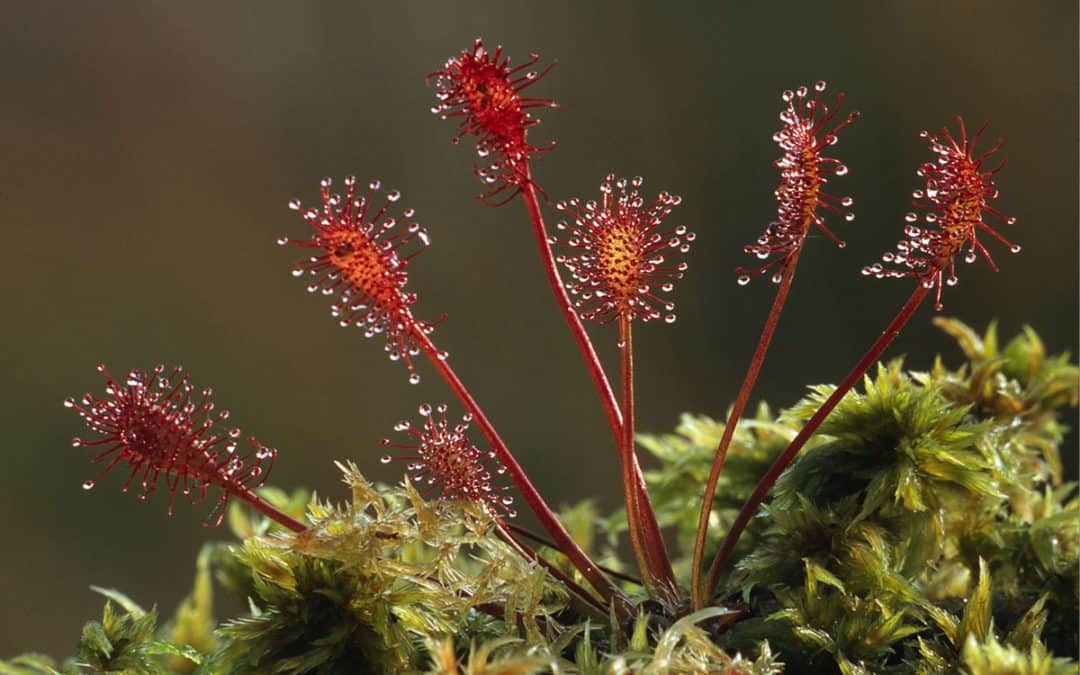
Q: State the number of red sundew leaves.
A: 7